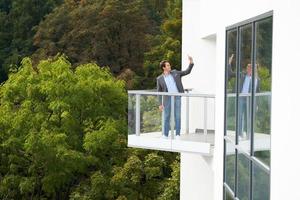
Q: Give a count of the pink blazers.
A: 0